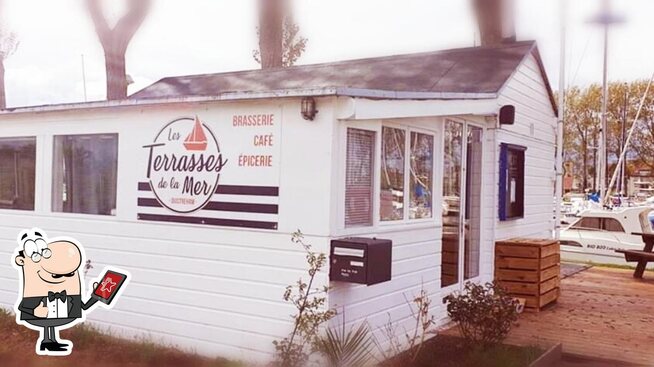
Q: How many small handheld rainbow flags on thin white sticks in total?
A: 0